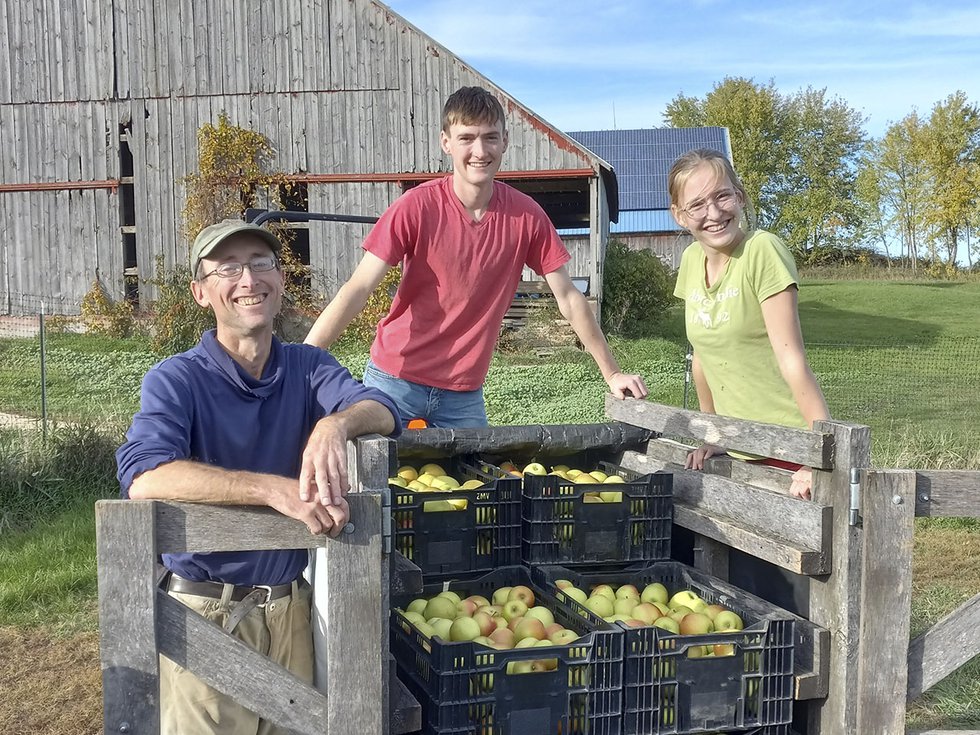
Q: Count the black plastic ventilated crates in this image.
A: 4